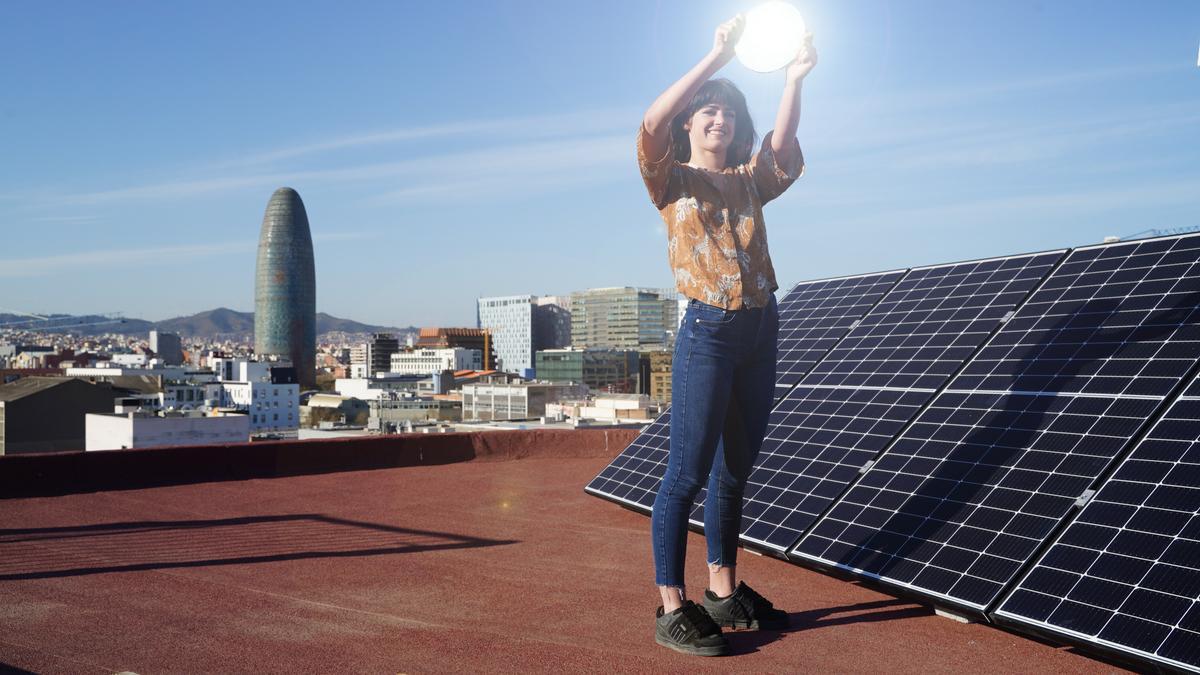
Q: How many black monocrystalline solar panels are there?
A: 4